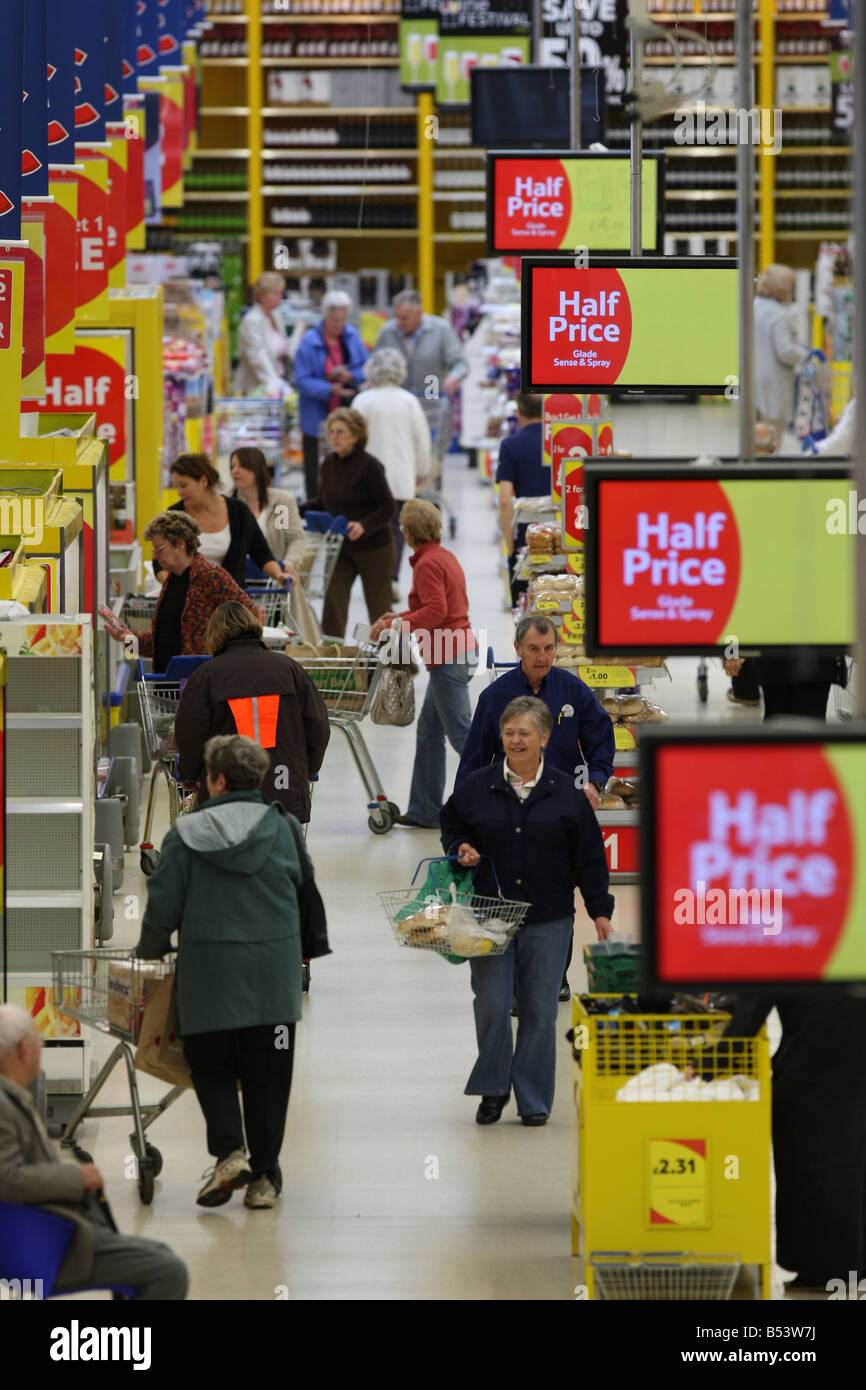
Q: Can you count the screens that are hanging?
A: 5